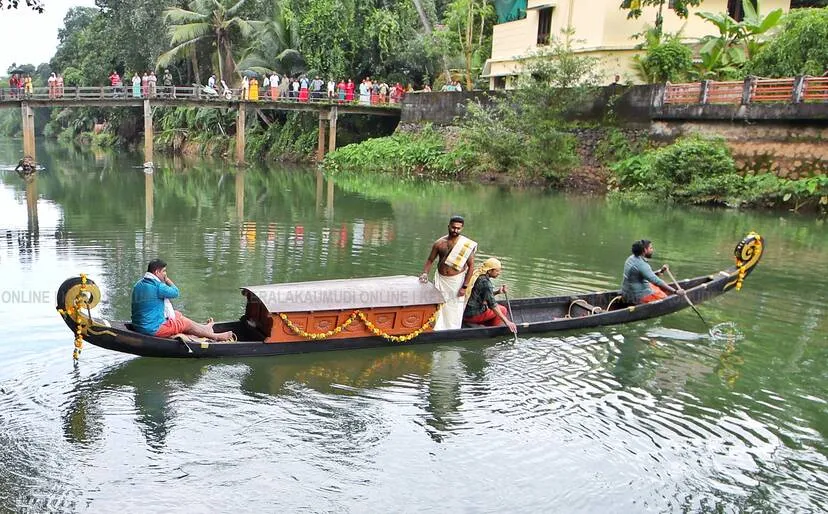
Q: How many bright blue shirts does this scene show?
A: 1